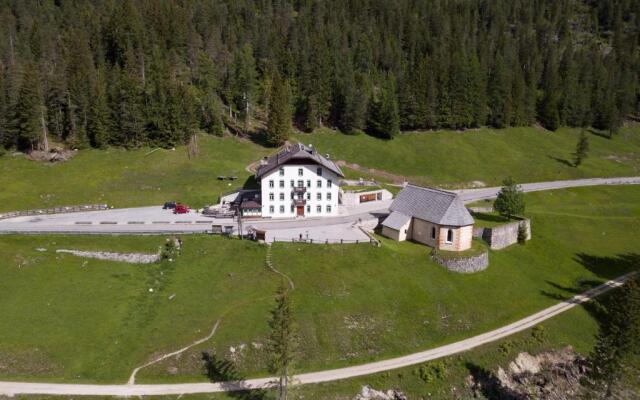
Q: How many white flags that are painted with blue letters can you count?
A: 0